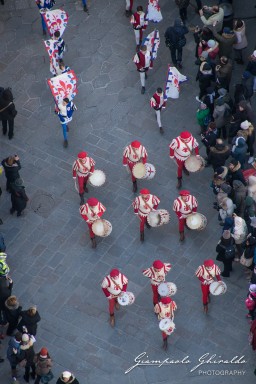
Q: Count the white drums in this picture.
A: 10